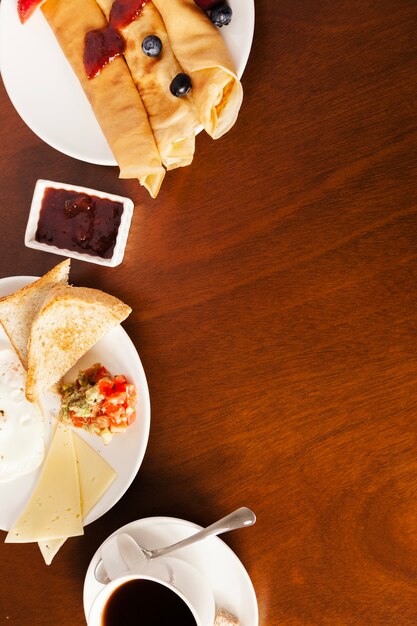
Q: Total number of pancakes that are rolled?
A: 3